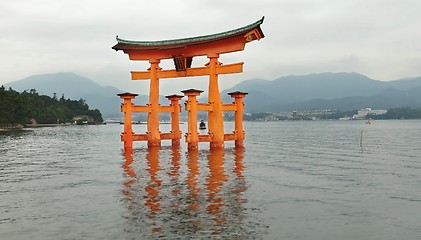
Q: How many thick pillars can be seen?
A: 2